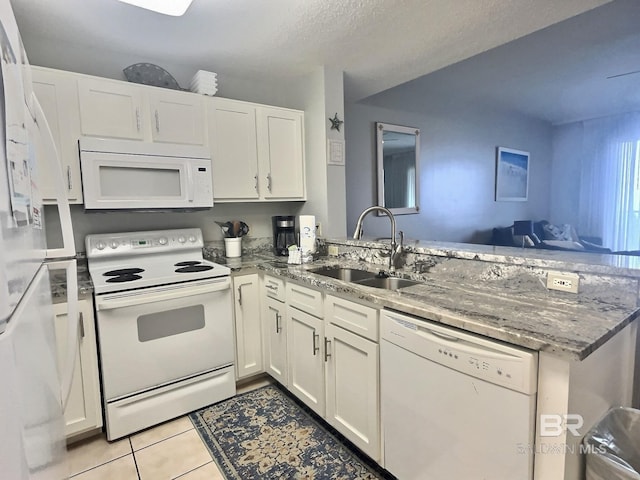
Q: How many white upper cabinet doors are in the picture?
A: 5